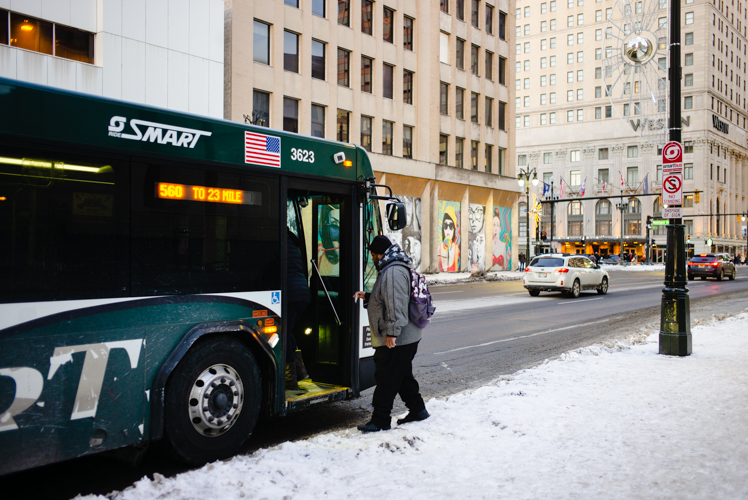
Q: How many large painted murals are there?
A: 4